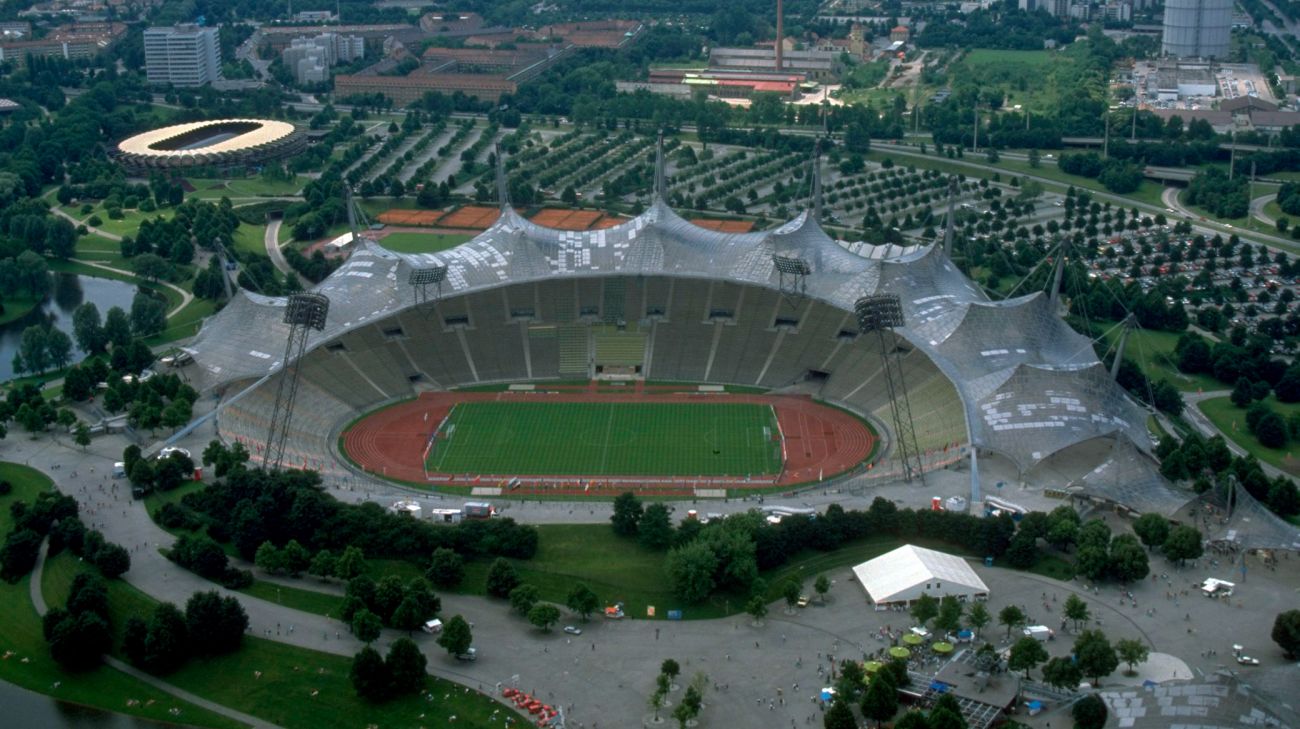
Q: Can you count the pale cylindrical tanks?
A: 1